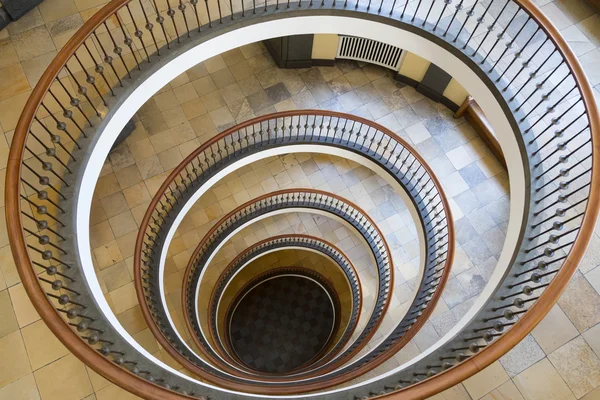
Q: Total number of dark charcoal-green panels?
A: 2